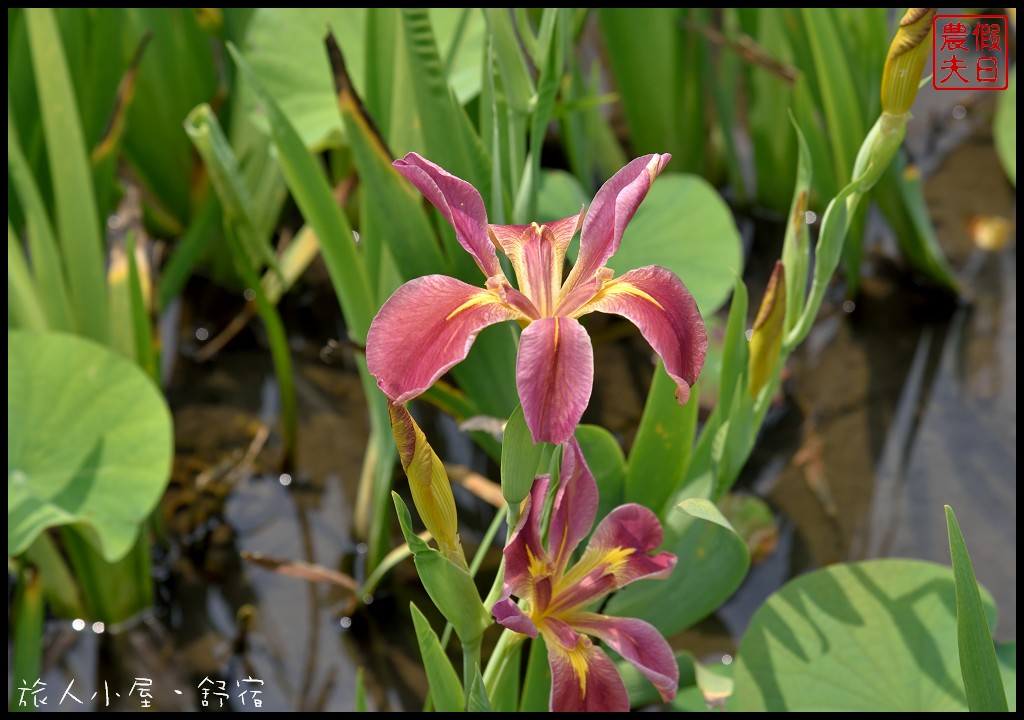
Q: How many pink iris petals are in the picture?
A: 12